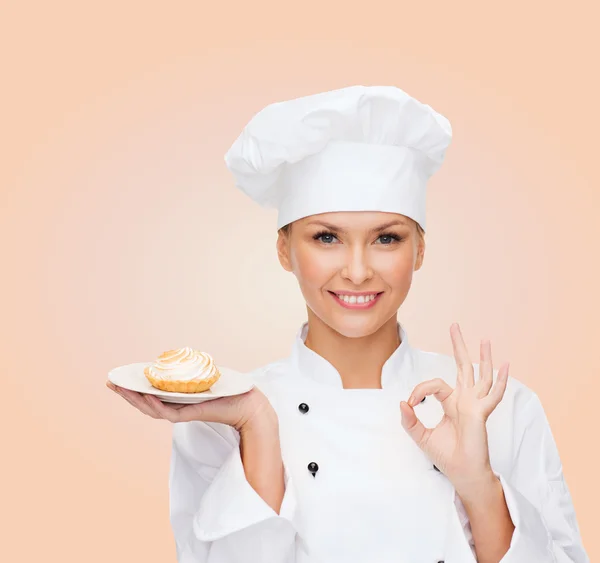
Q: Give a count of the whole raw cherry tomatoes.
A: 0